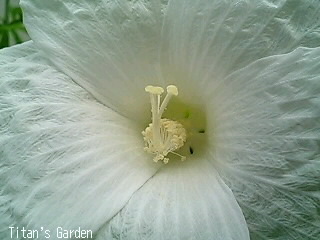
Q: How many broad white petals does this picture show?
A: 5